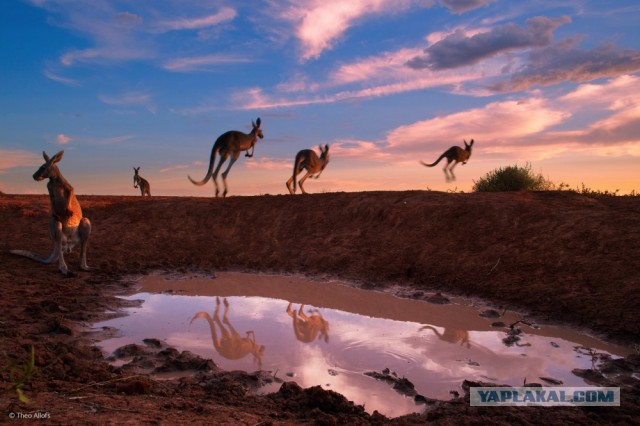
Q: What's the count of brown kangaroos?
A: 5